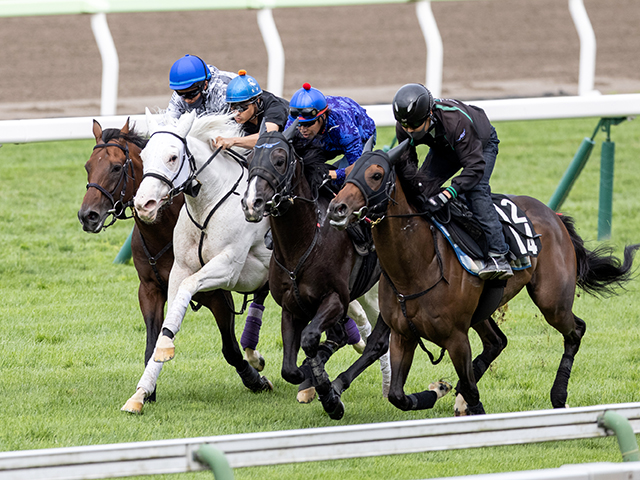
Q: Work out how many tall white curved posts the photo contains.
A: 4